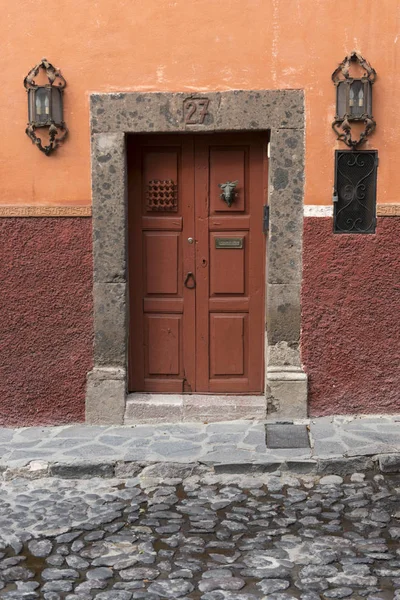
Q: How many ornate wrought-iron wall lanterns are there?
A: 2